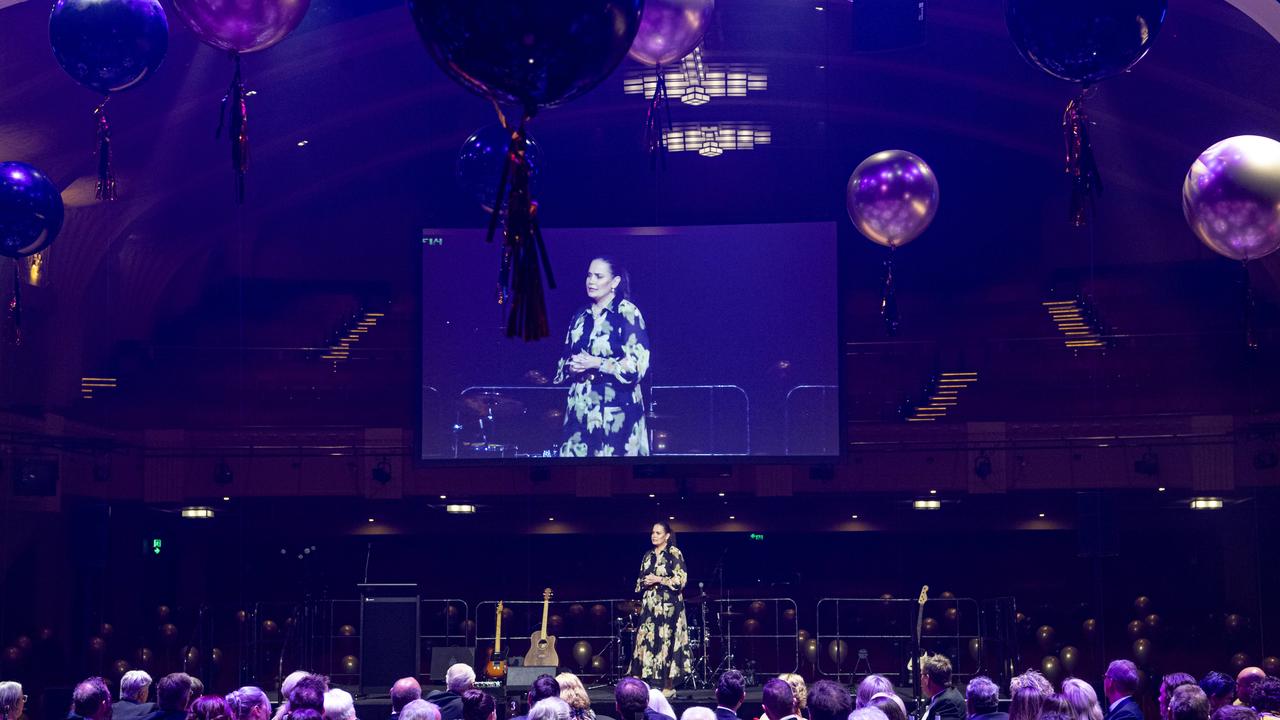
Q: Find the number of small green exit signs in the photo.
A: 2